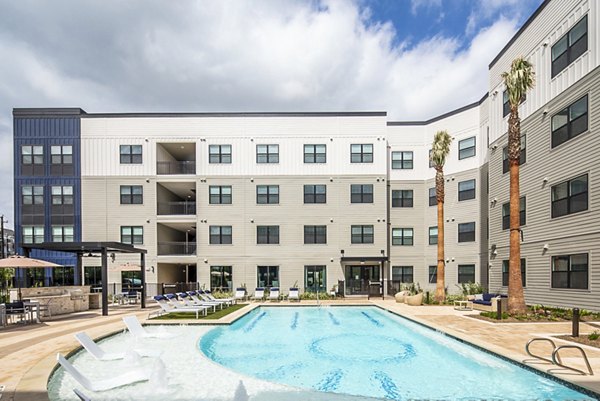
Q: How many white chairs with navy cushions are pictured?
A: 10